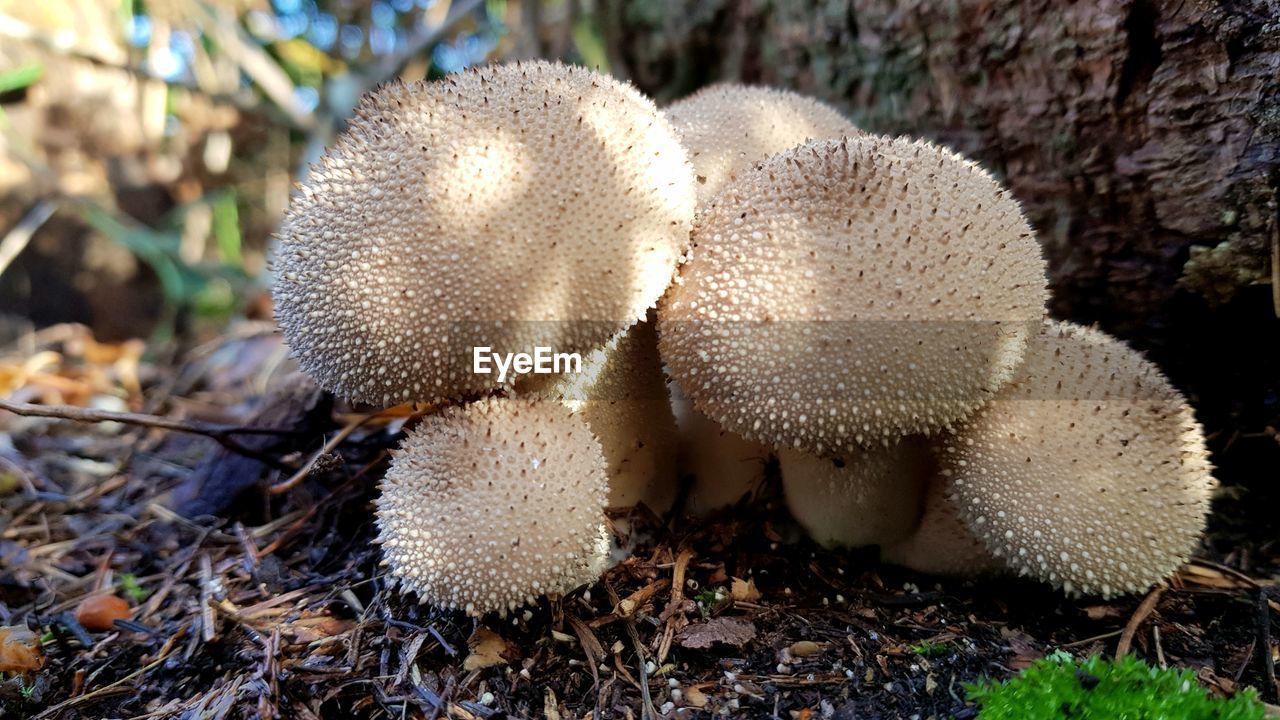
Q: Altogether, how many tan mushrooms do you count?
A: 5